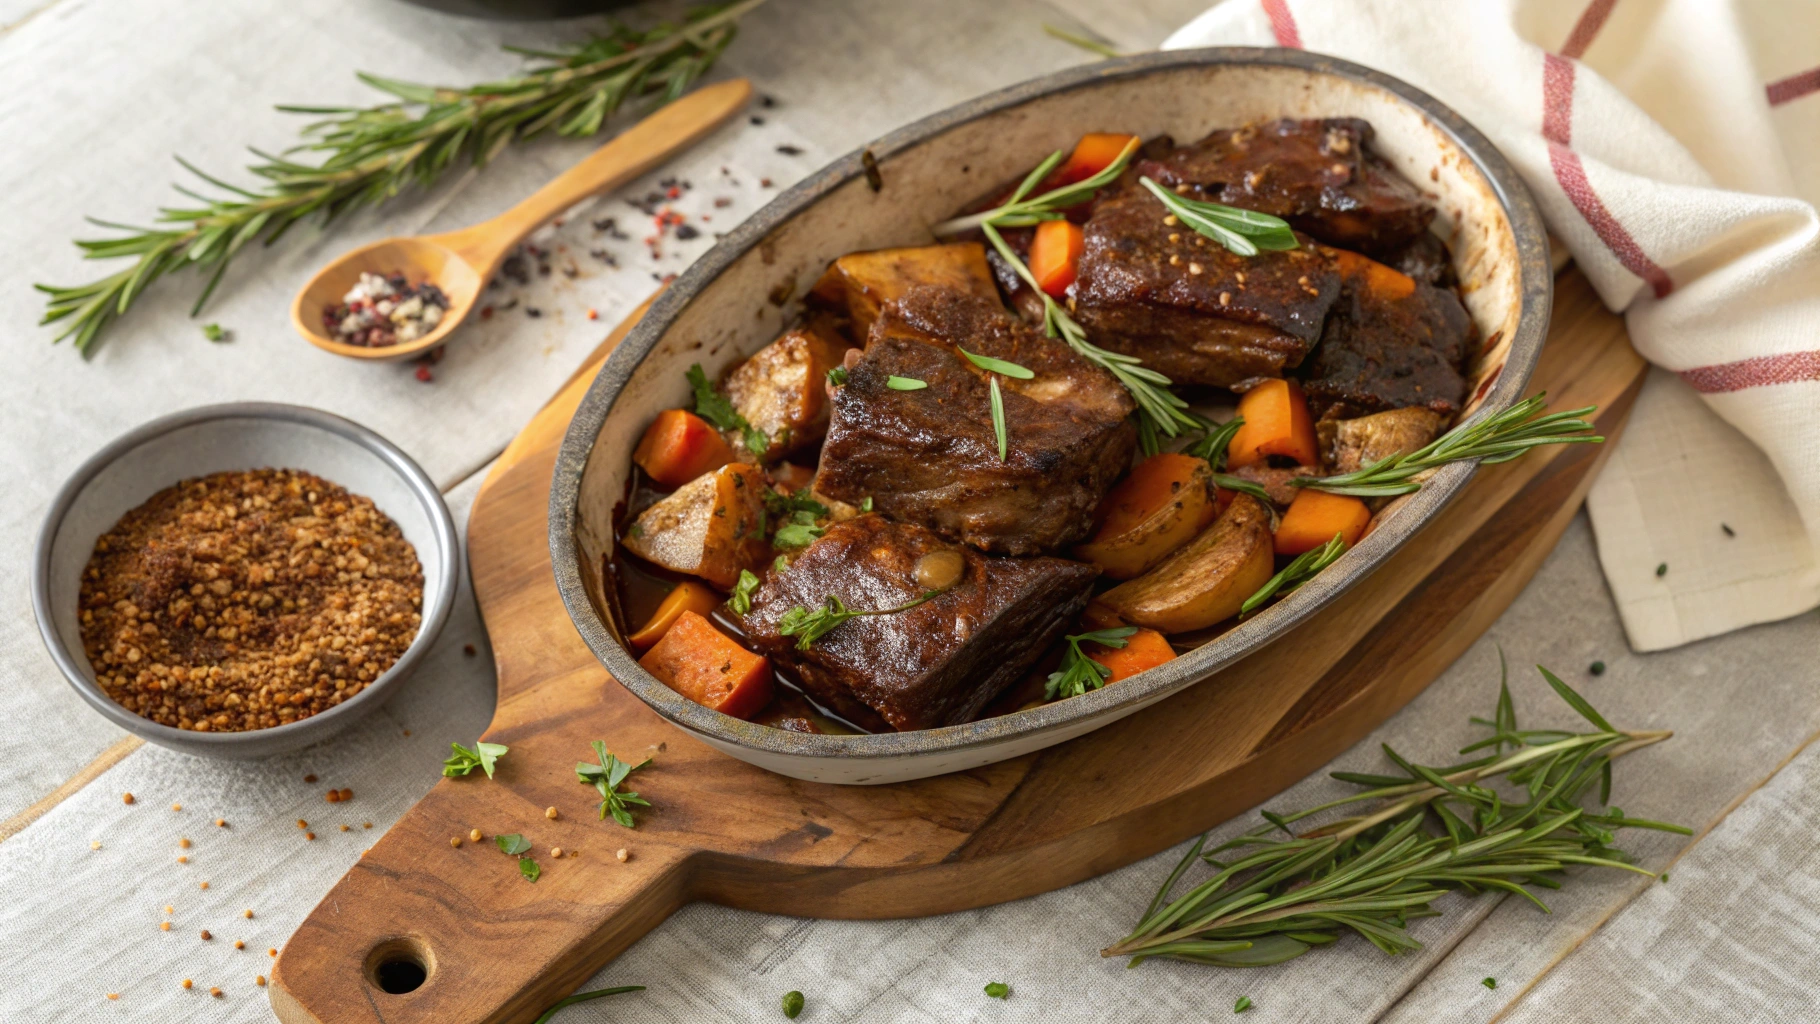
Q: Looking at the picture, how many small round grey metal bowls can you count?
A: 1